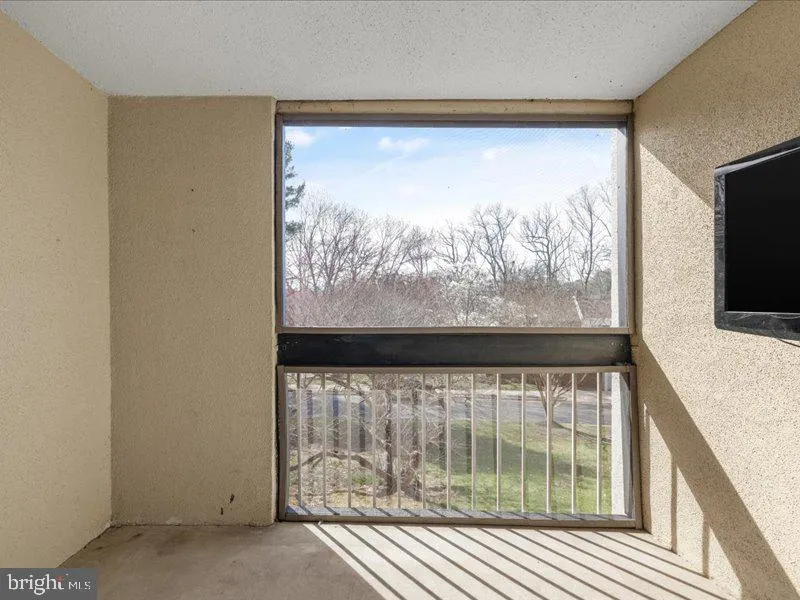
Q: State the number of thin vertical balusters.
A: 13